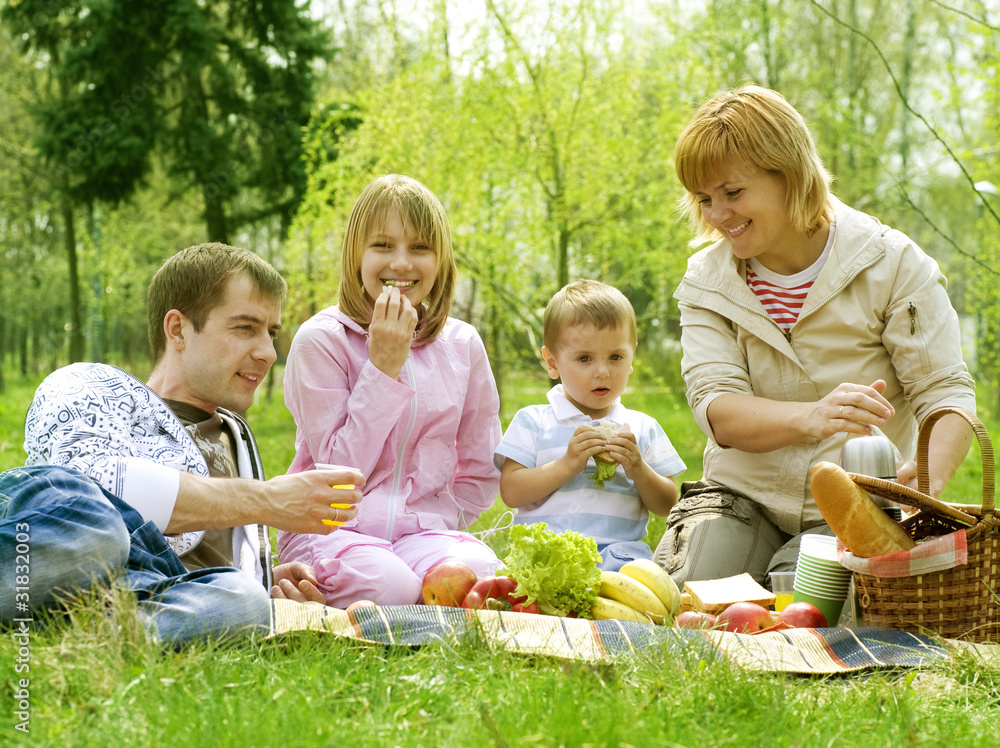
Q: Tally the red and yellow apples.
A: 4